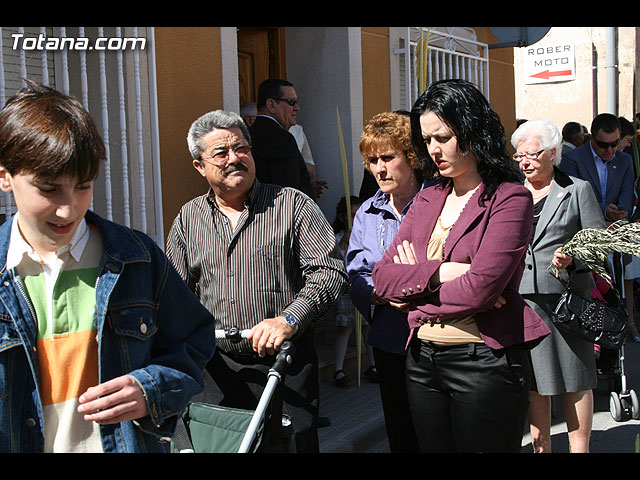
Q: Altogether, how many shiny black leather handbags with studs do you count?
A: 1